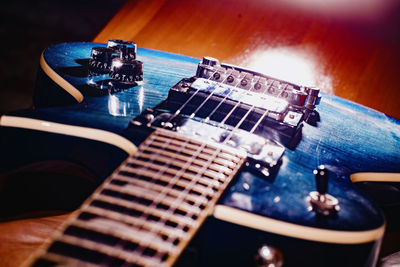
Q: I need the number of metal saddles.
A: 6